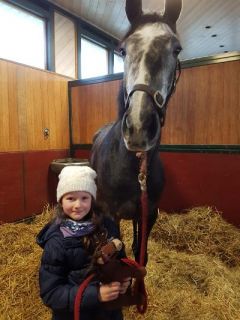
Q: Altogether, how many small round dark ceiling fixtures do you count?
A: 4